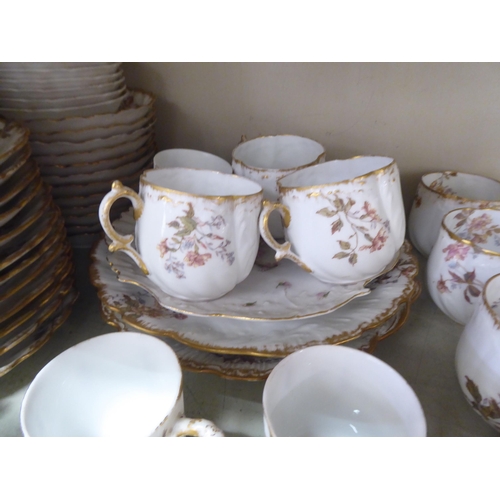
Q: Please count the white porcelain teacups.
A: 9